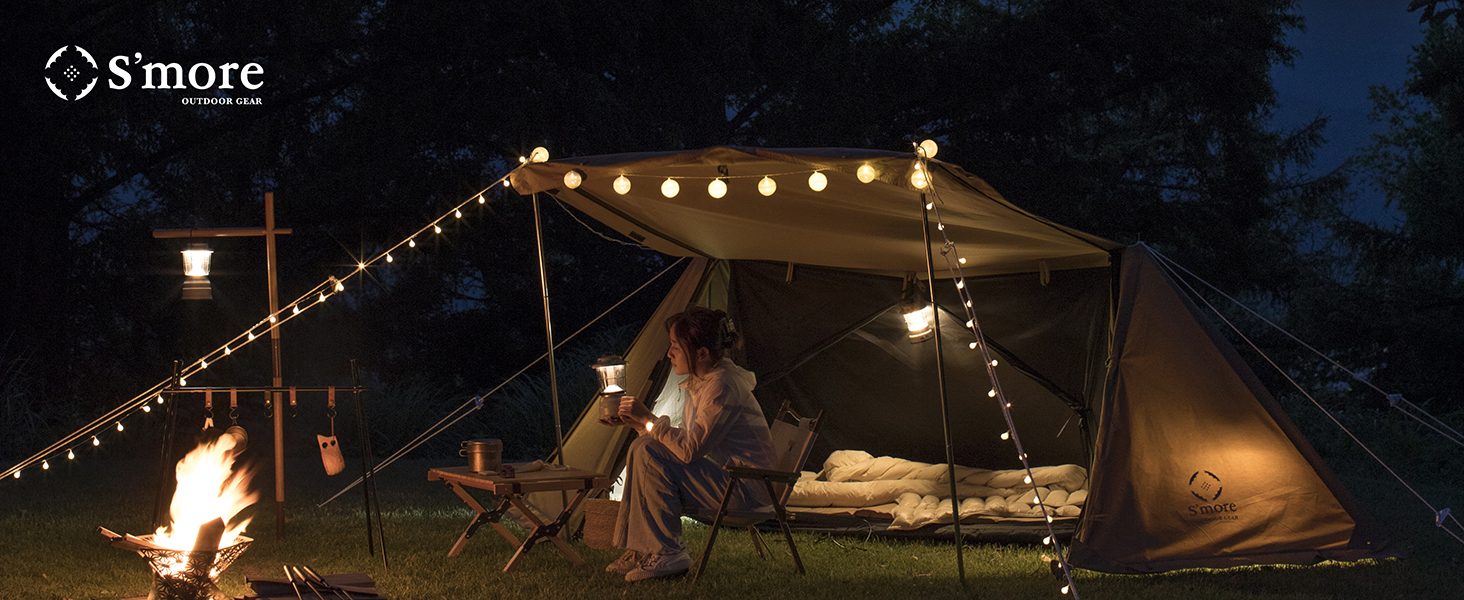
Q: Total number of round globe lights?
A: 10